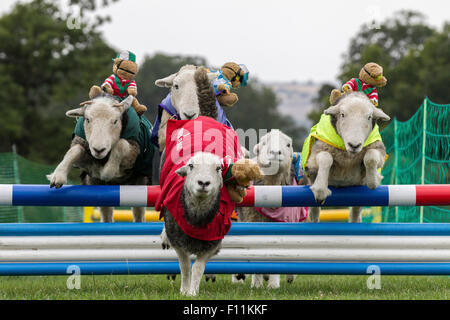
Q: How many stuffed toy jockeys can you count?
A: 4